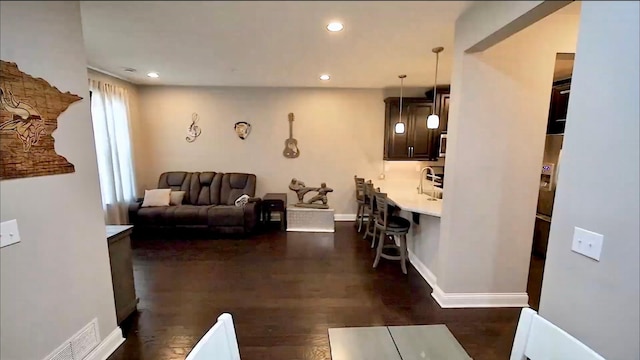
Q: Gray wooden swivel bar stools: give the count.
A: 4